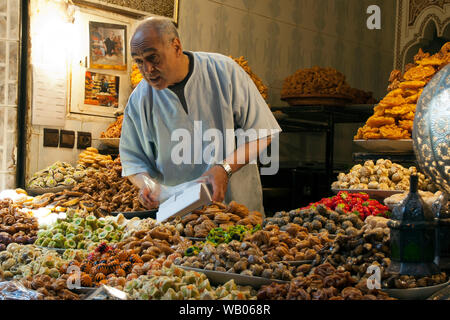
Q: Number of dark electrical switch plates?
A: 3